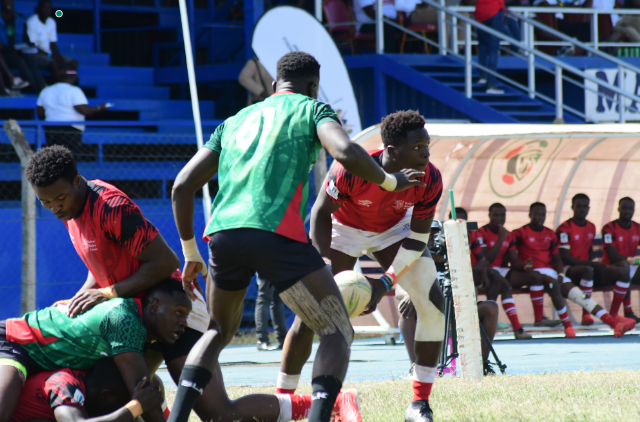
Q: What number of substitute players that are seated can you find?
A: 5